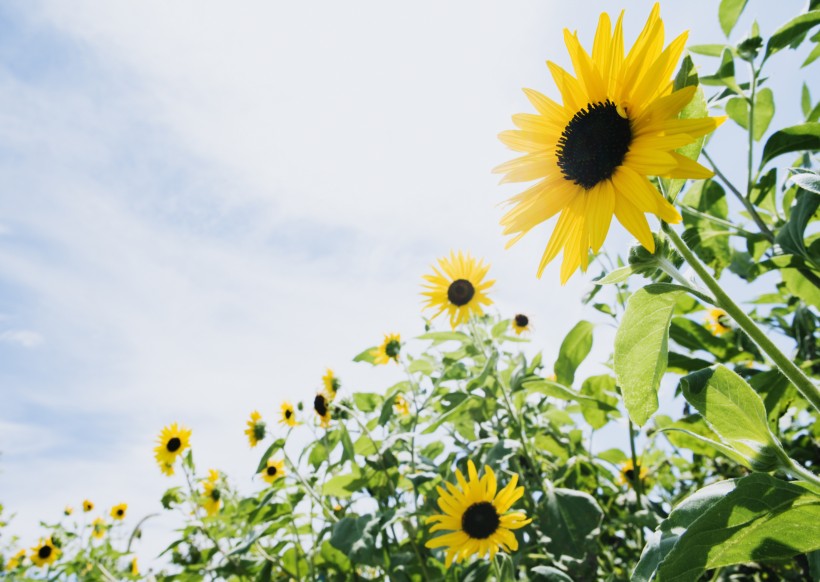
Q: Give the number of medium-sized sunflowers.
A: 2